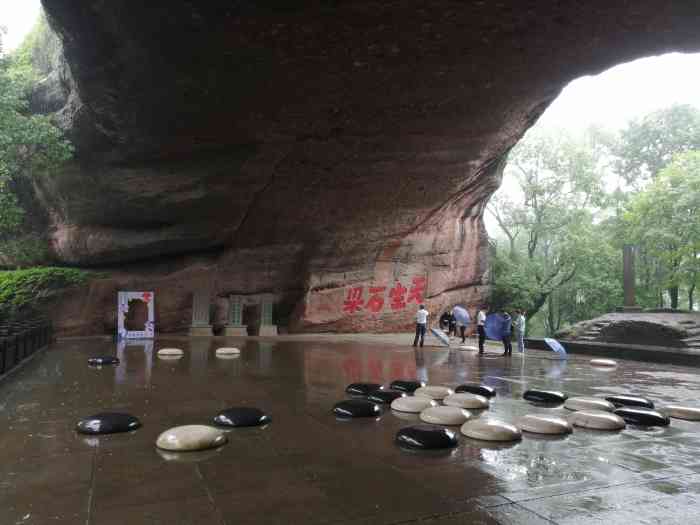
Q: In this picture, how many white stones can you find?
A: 14